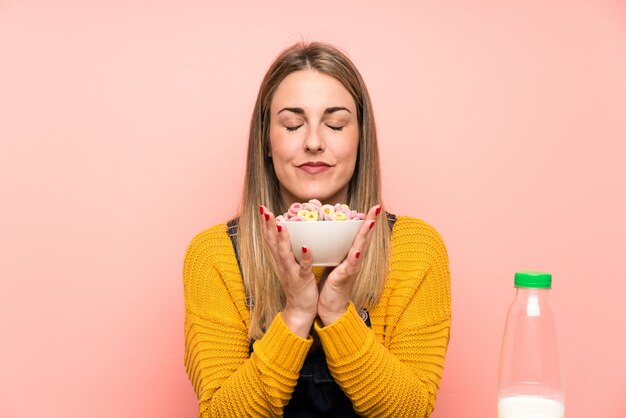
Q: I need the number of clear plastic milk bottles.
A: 1